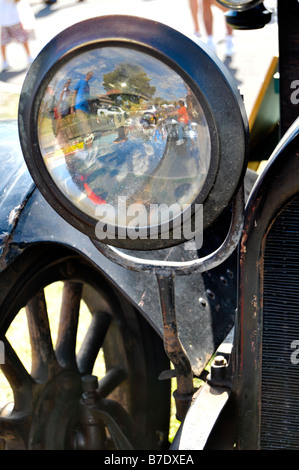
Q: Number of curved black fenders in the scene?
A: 1